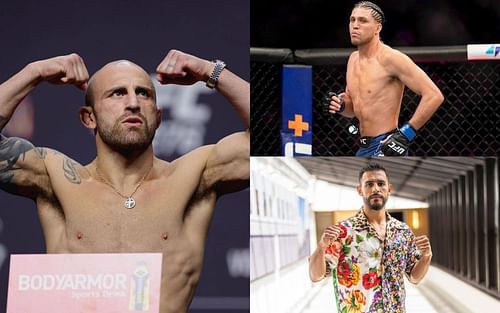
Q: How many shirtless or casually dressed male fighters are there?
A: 3